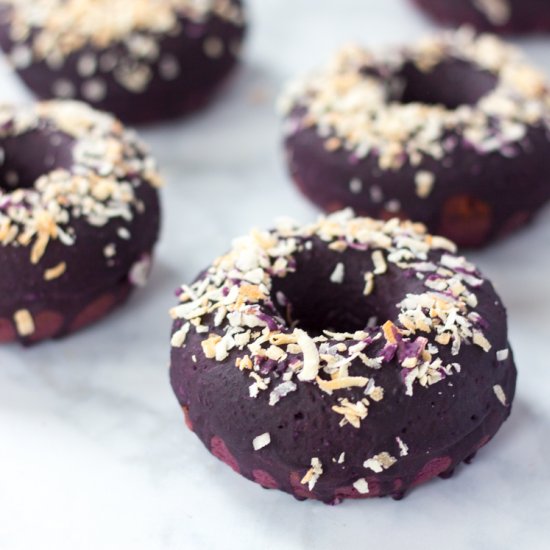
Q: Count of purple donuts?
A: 5